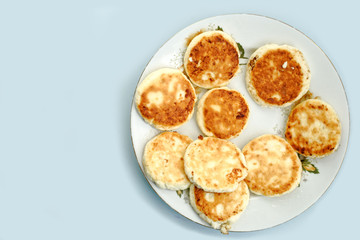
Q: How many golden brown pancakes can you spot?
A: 9